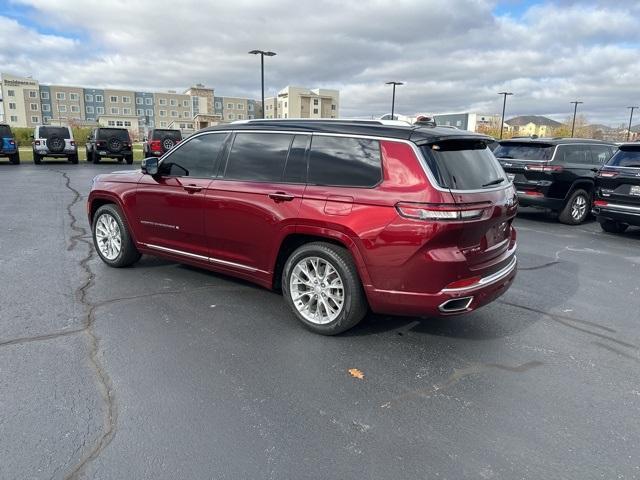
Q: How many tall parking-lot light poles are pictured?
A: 5